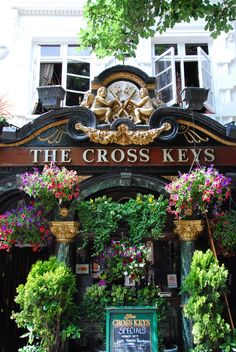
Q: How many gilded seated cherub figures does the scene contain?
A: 2